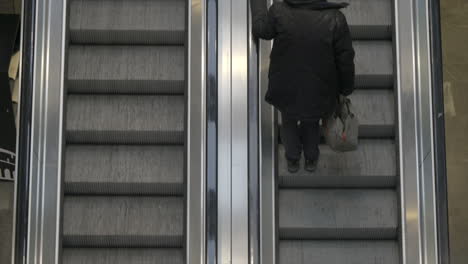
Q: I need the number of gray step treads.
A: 12